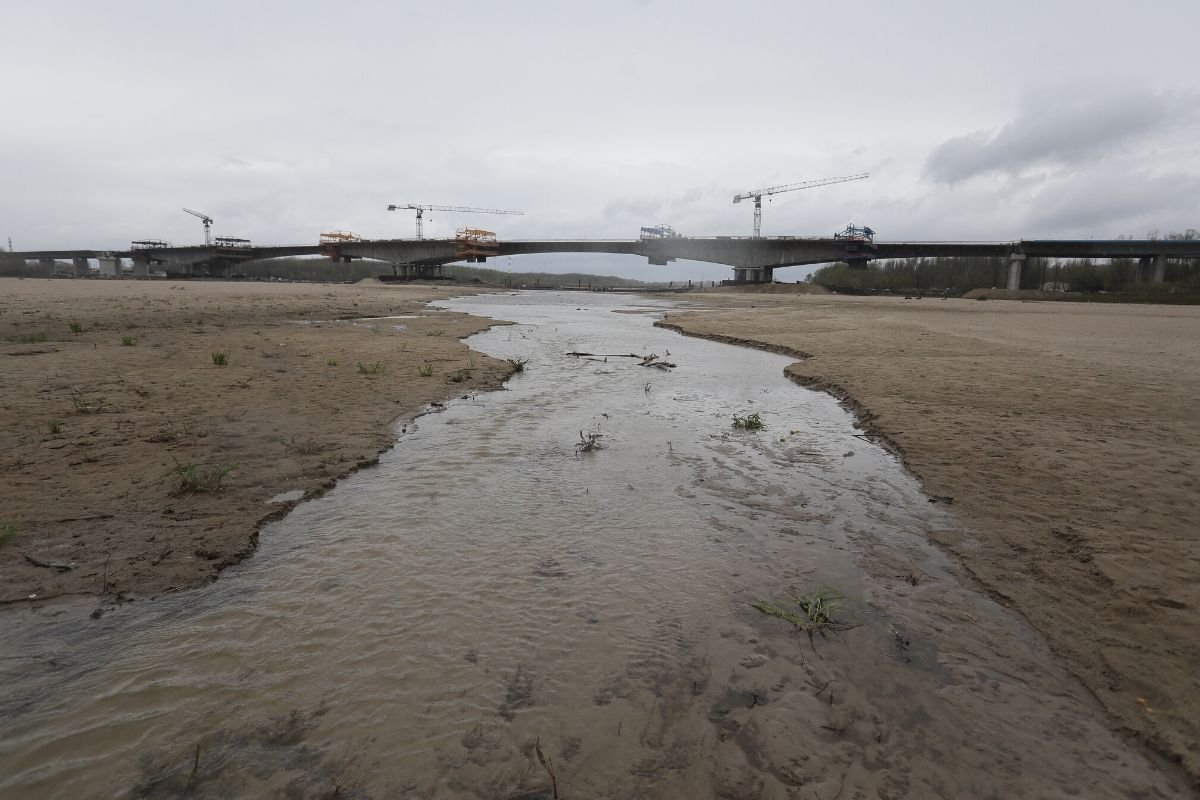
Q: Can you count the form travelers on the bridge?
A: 6